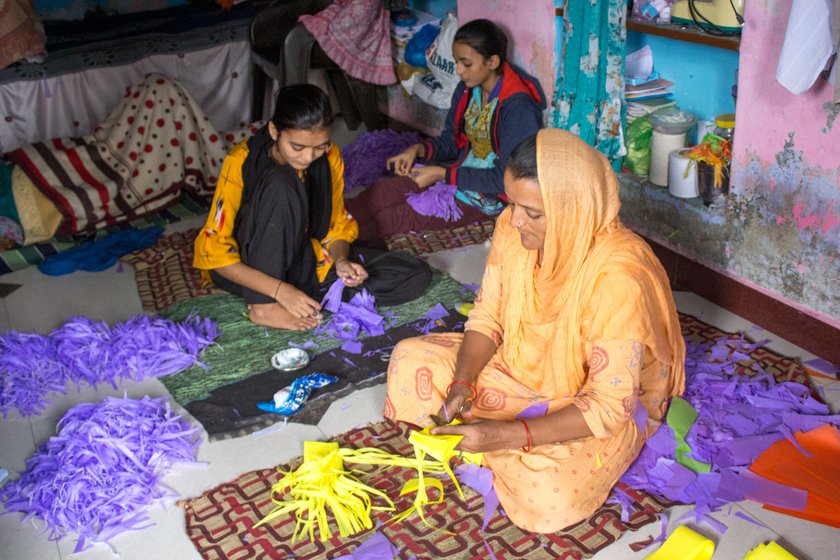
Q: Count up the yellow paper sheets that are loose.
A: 2